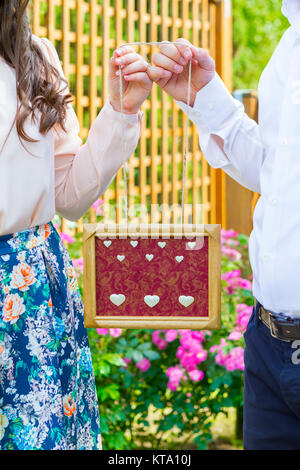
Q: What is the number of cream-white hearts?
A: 10